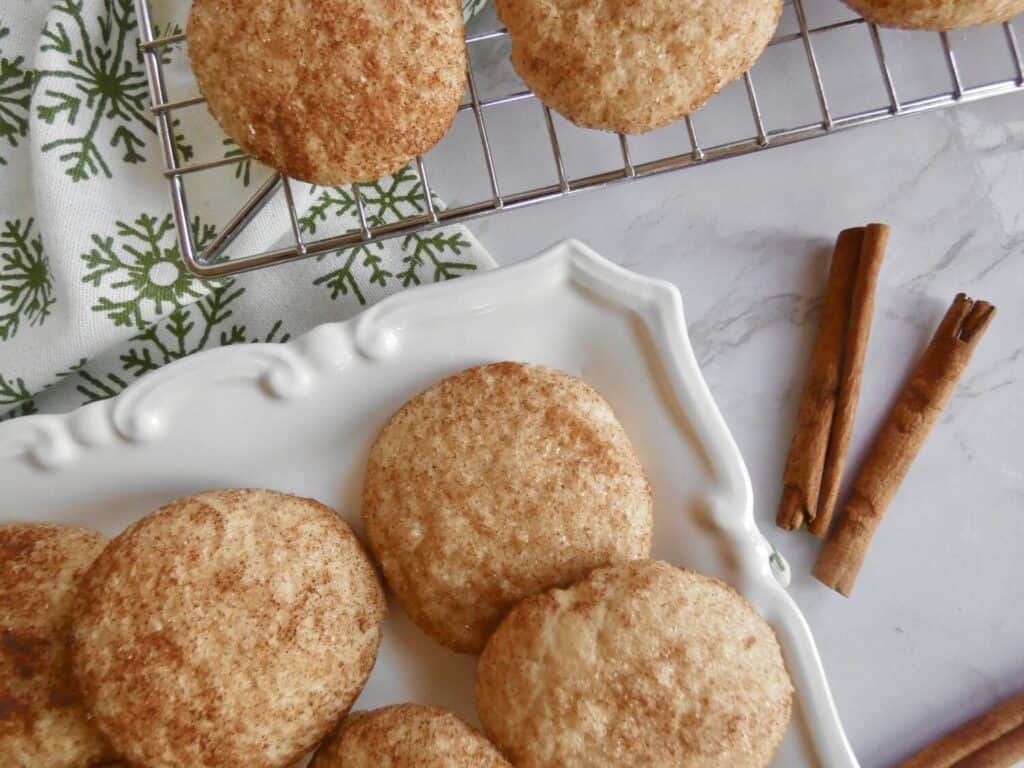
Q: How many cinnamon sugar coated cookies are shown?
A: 8